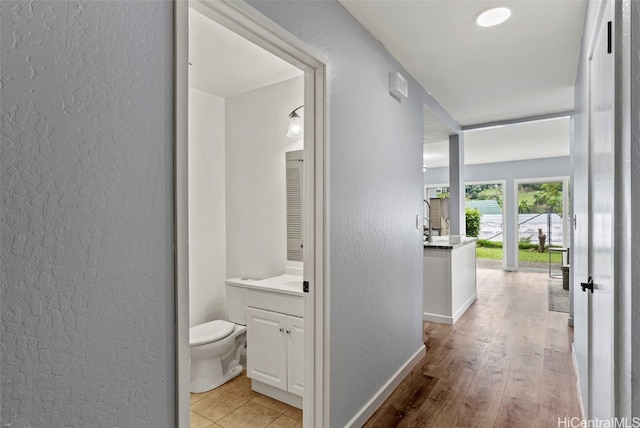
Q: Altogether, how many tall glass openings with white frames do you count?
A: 2